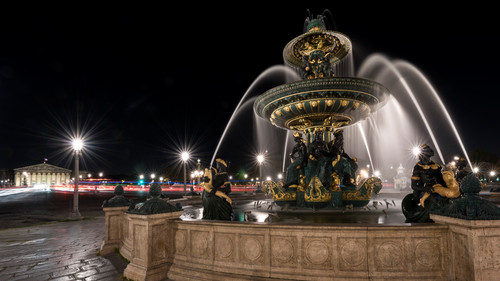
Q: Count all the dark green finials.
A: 3